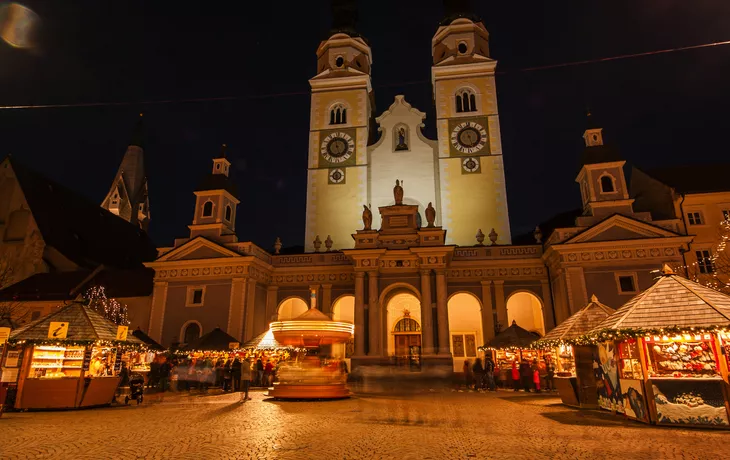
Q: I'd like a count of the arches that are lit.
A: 5